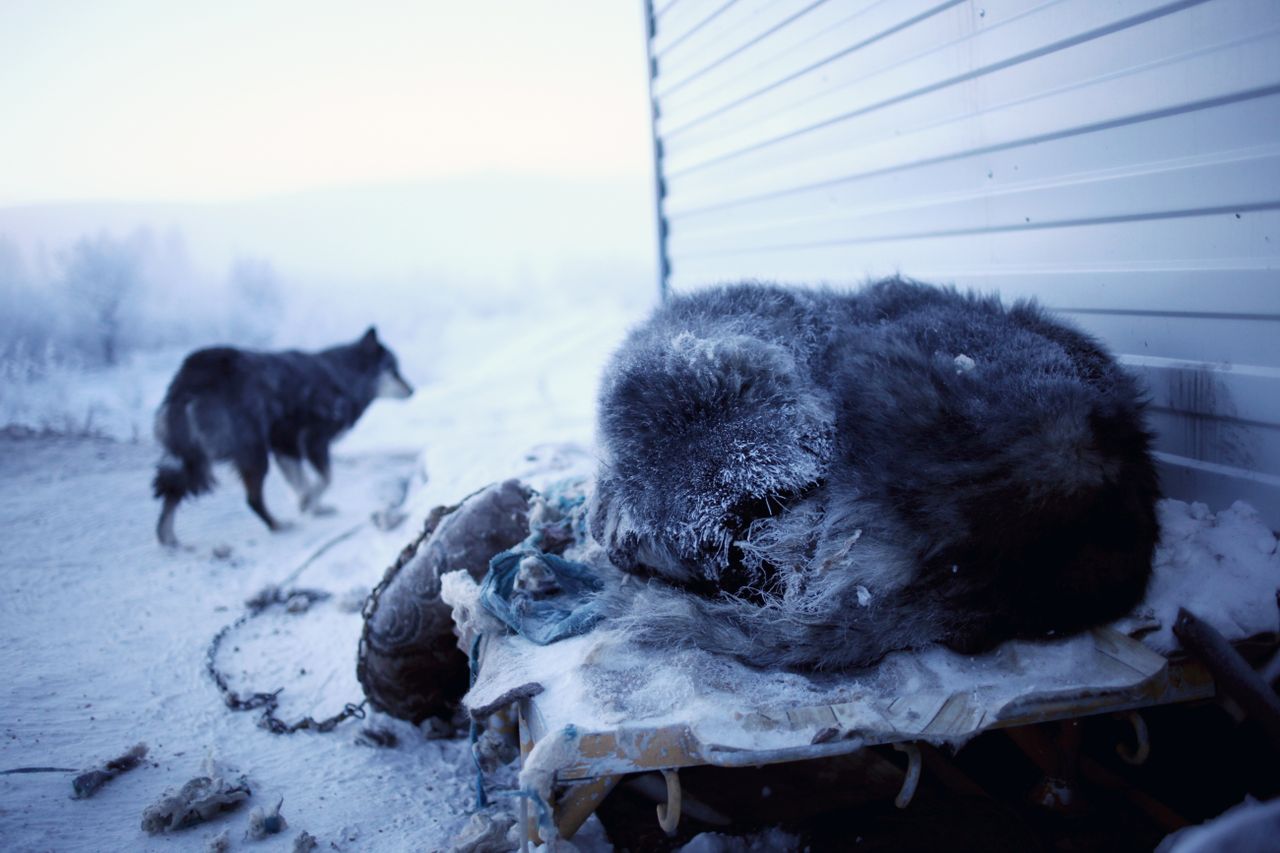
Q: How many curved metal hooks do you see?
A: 3